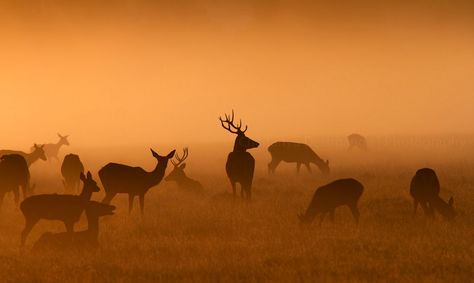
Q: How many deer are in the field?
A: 13